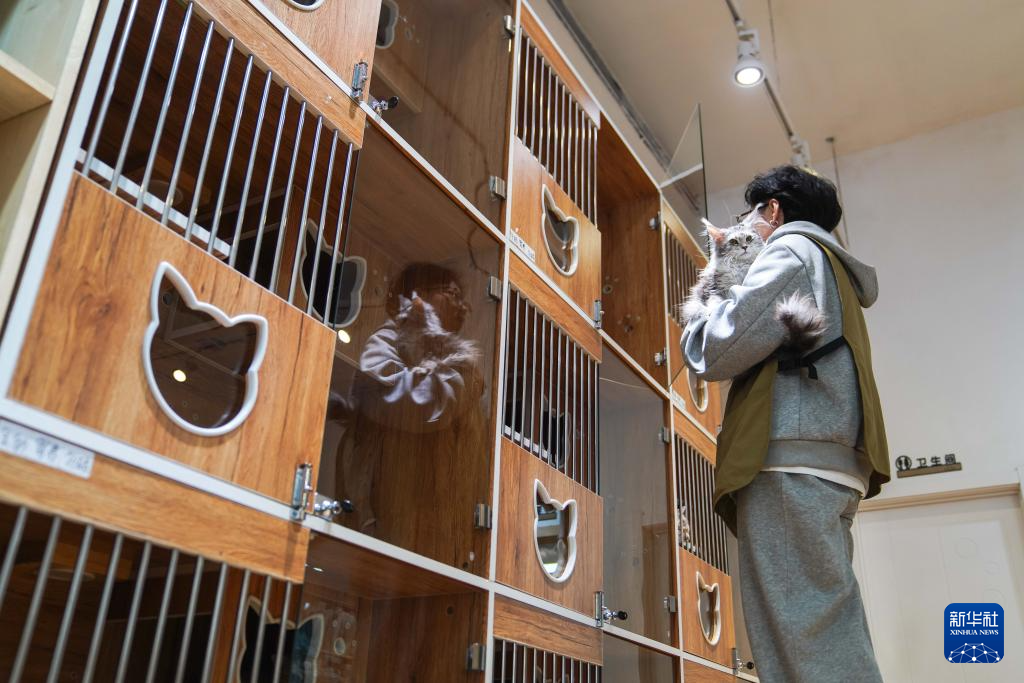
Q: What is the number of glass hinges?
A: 9